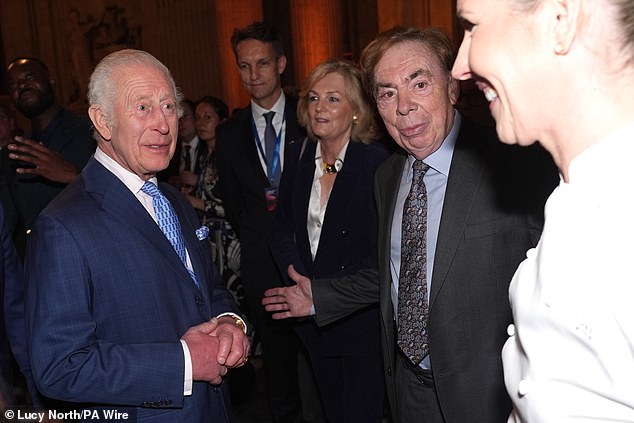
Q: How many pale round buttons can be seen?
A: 3